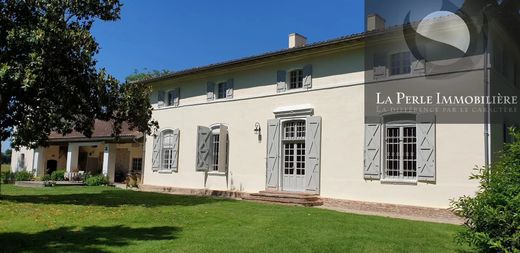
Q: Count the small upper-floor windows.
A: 4